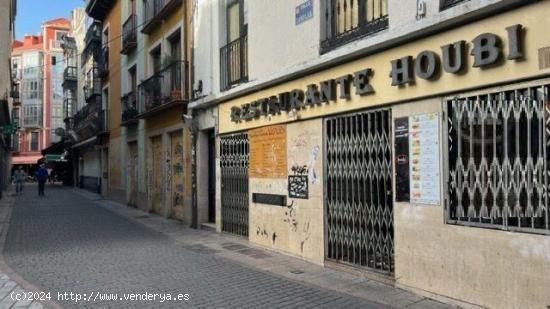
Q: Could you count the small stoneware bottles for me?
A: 0